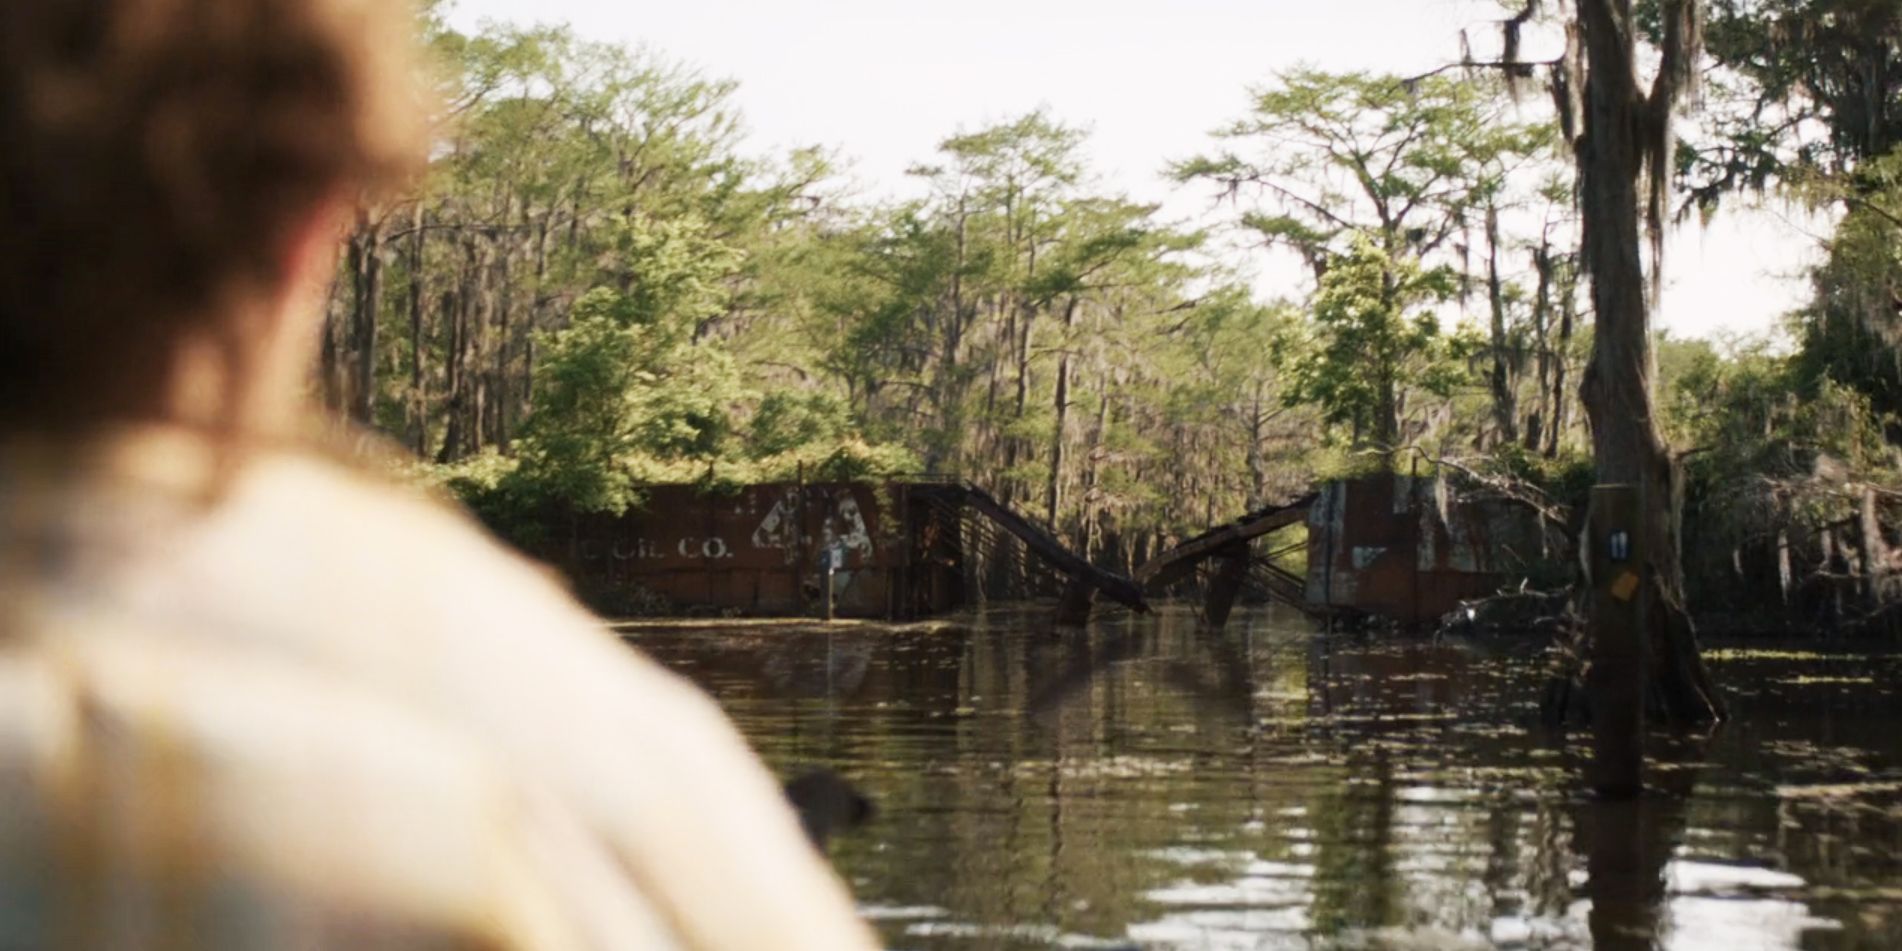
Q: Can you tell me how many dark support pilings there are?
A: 2